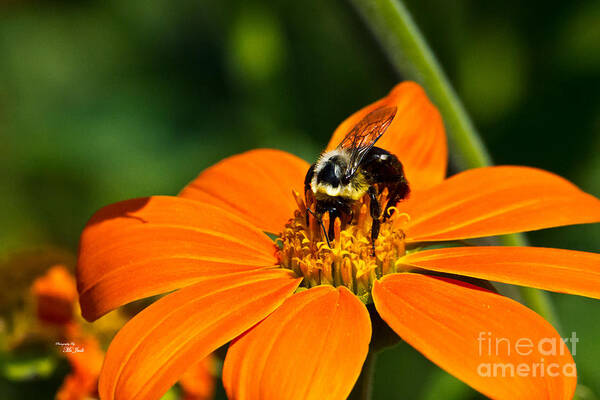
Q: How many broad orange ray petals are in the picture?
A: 8